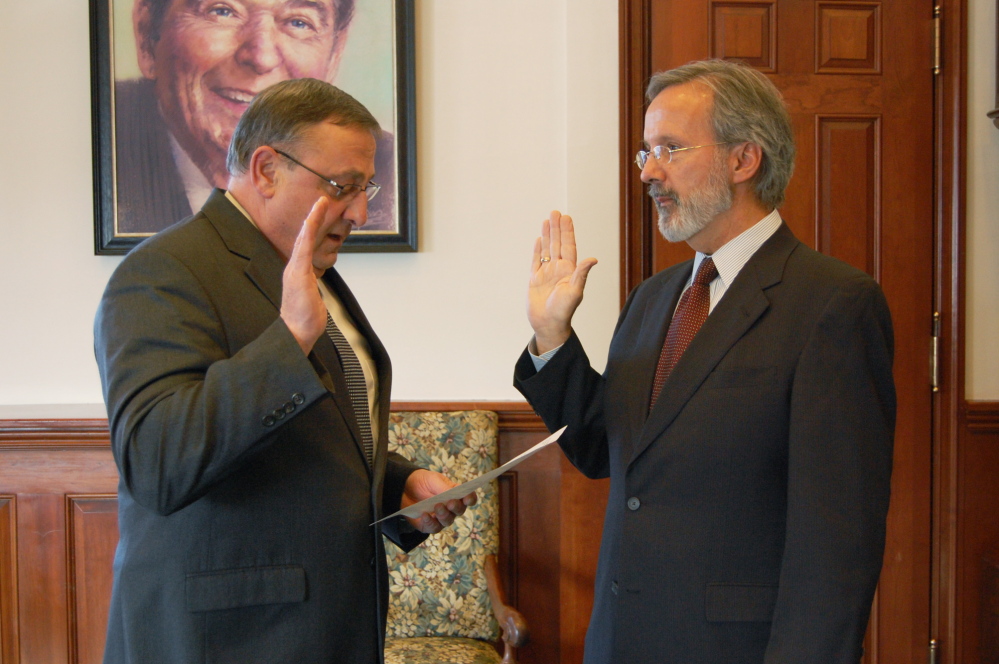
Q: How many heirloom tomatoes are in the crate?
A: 0